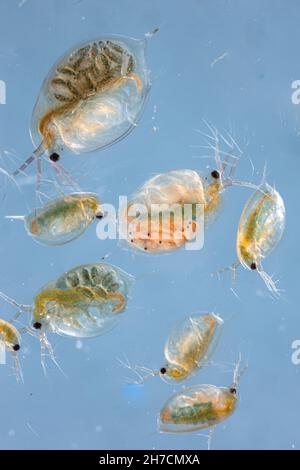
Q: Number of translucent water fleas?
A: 8